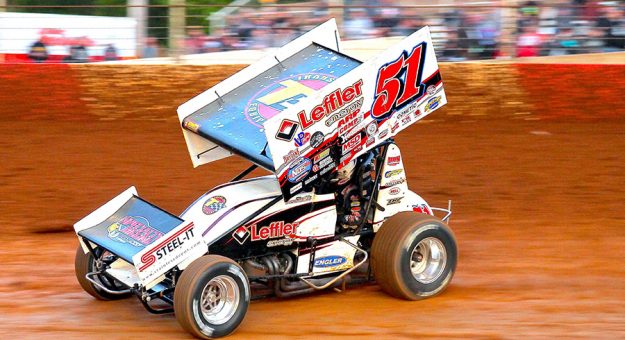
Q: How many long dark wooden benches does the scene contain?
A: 0